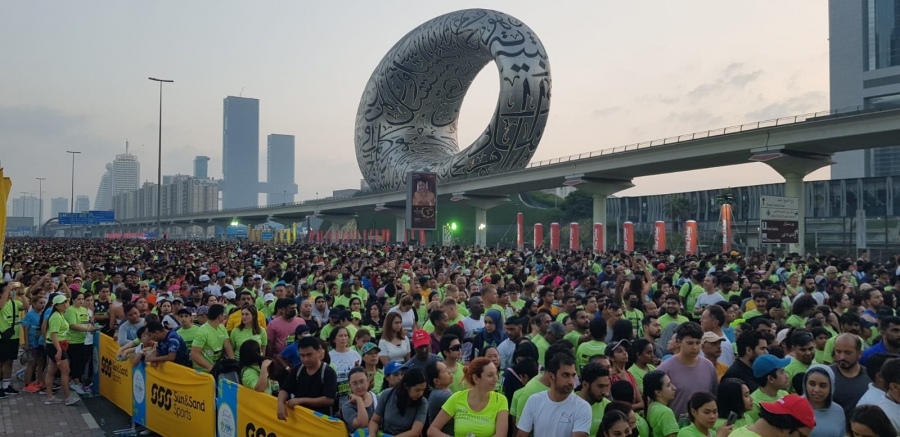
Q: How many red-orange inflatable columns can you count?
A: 9